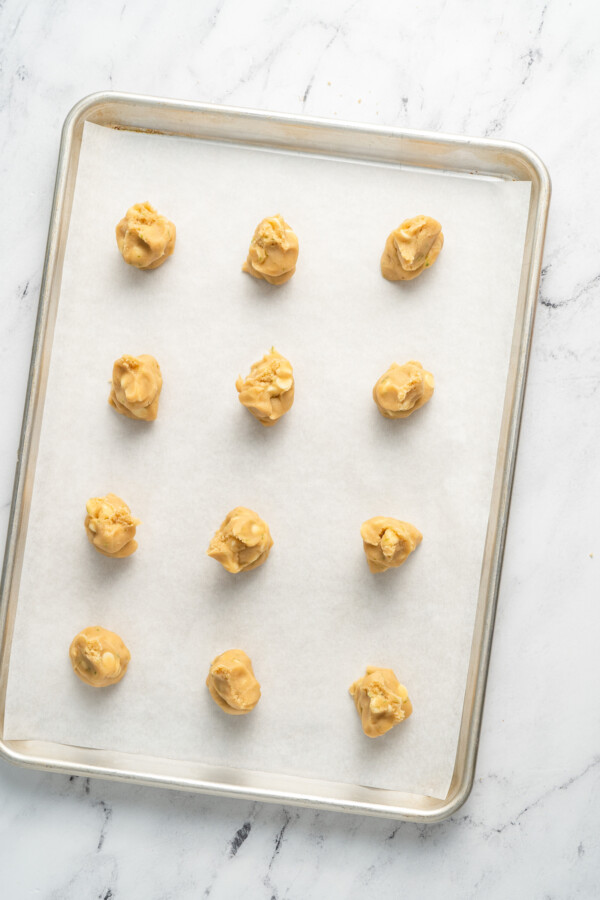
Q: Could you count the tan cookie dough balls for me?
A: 12